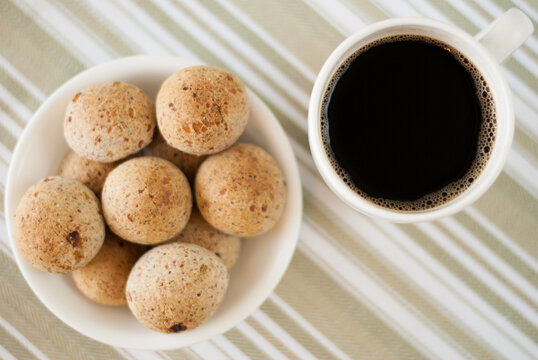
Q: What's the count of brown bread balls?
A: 10